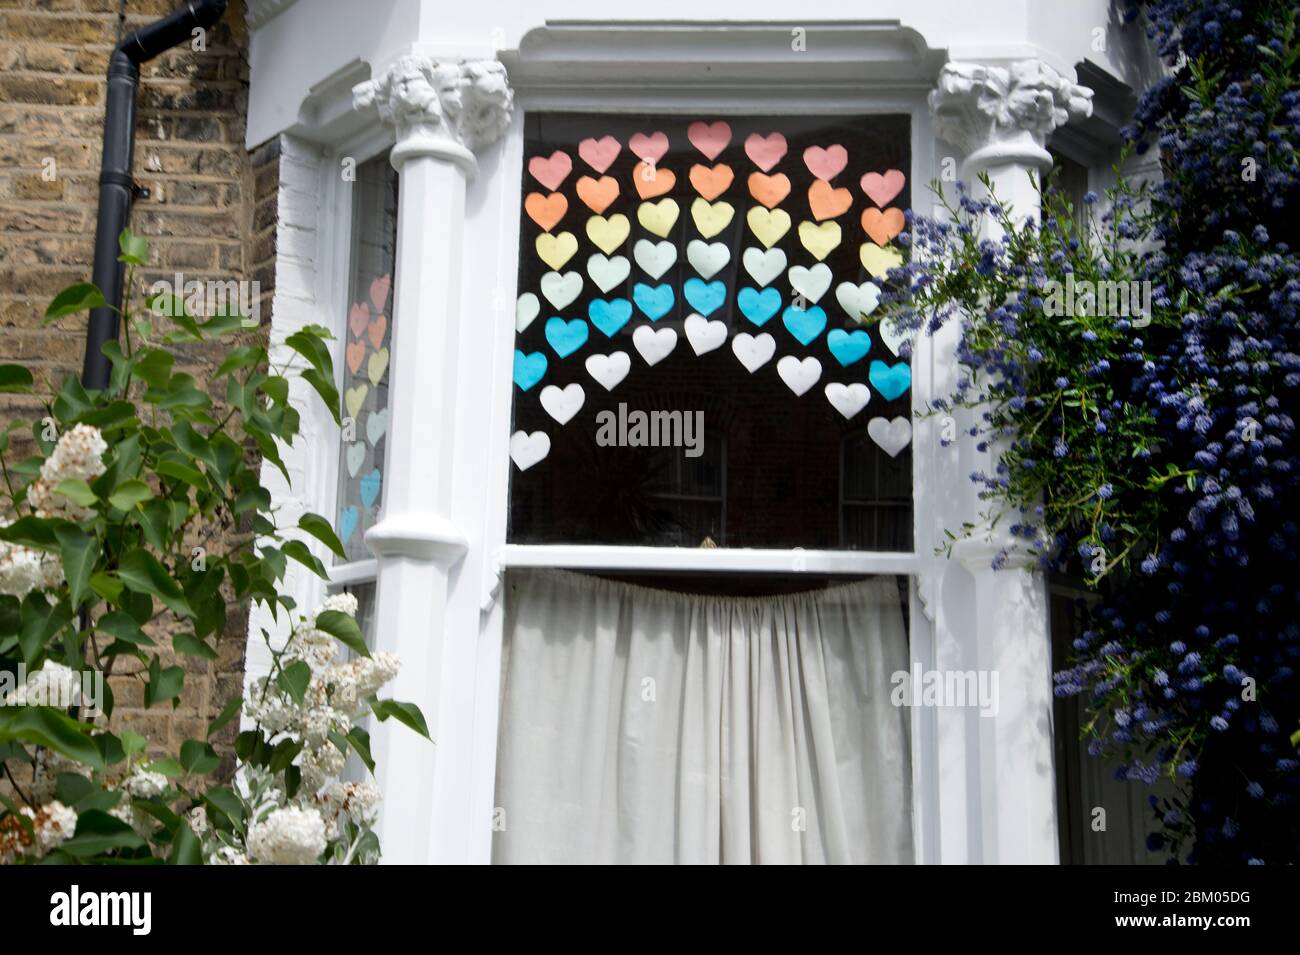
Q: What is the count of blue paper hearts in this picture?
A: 11